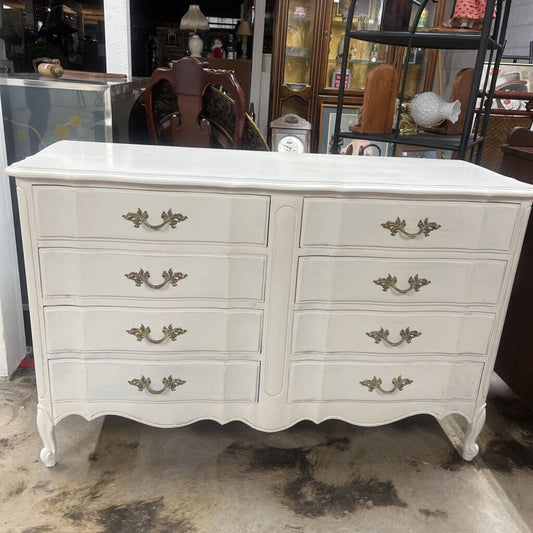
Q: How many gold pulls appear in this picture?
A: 8